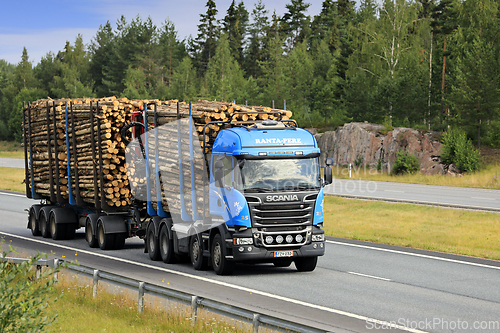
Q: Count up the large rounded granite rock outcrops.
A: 1